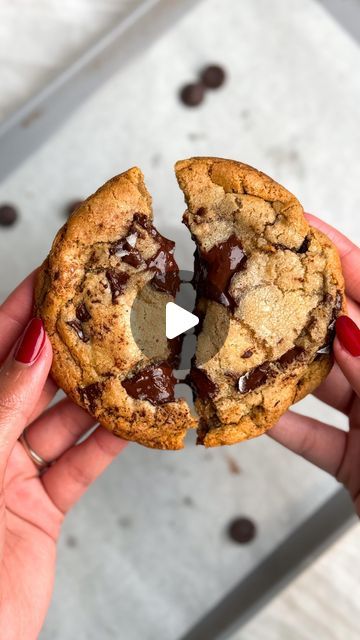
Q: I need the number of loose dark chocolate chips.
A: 5